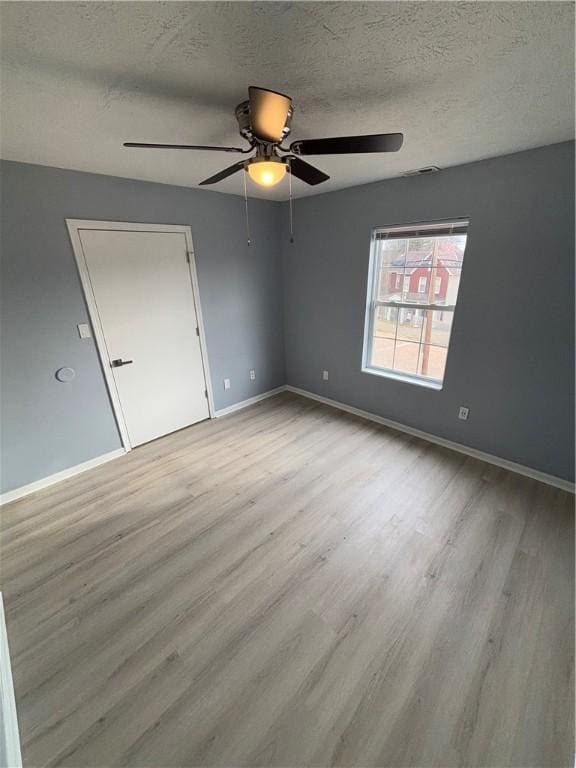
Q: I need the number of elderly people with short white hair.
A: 0